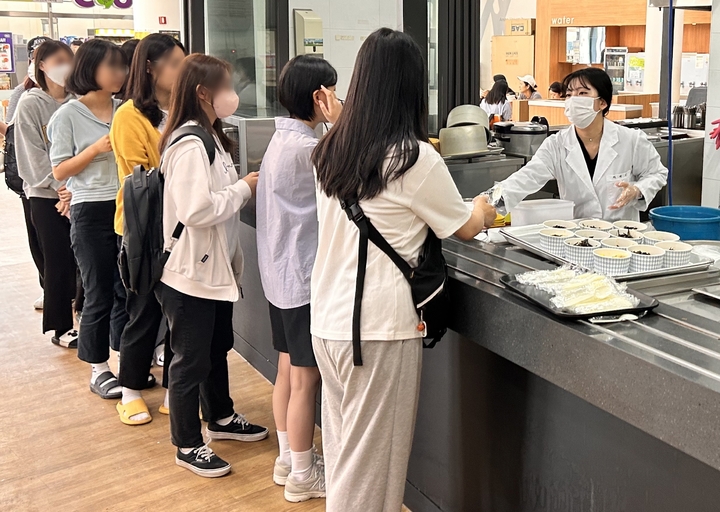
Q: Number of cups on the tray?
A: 12